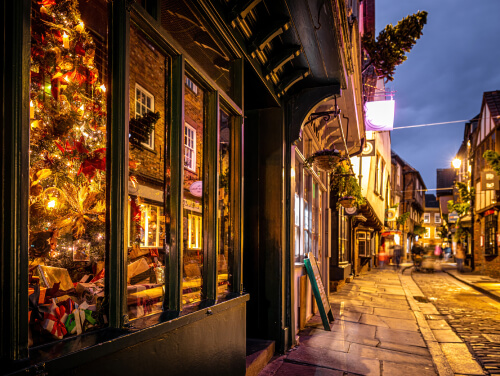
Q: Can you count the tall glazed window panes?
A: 4